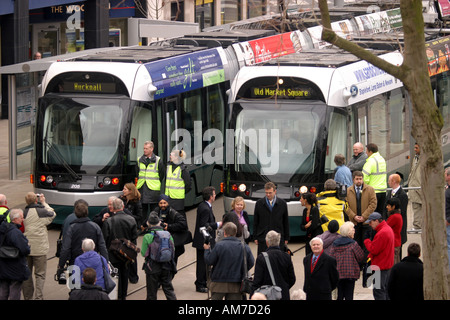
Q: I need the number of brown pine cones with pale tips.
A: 0